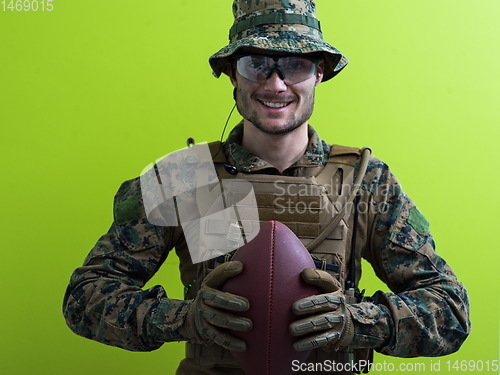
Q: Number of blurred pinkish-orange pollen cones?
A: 0